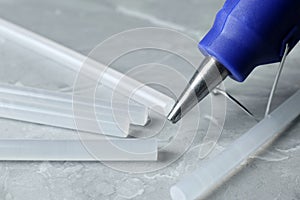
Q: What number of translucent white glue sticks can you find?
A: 5